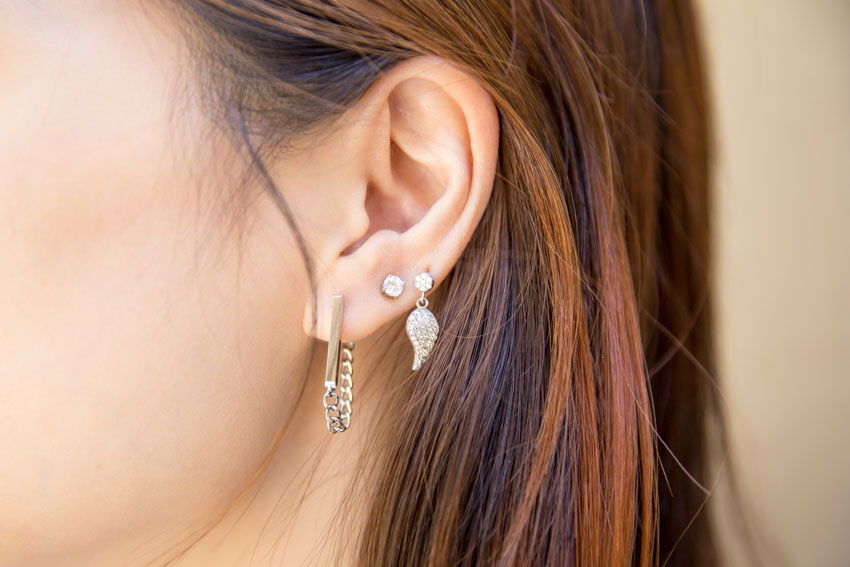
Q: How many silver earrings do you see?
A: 3